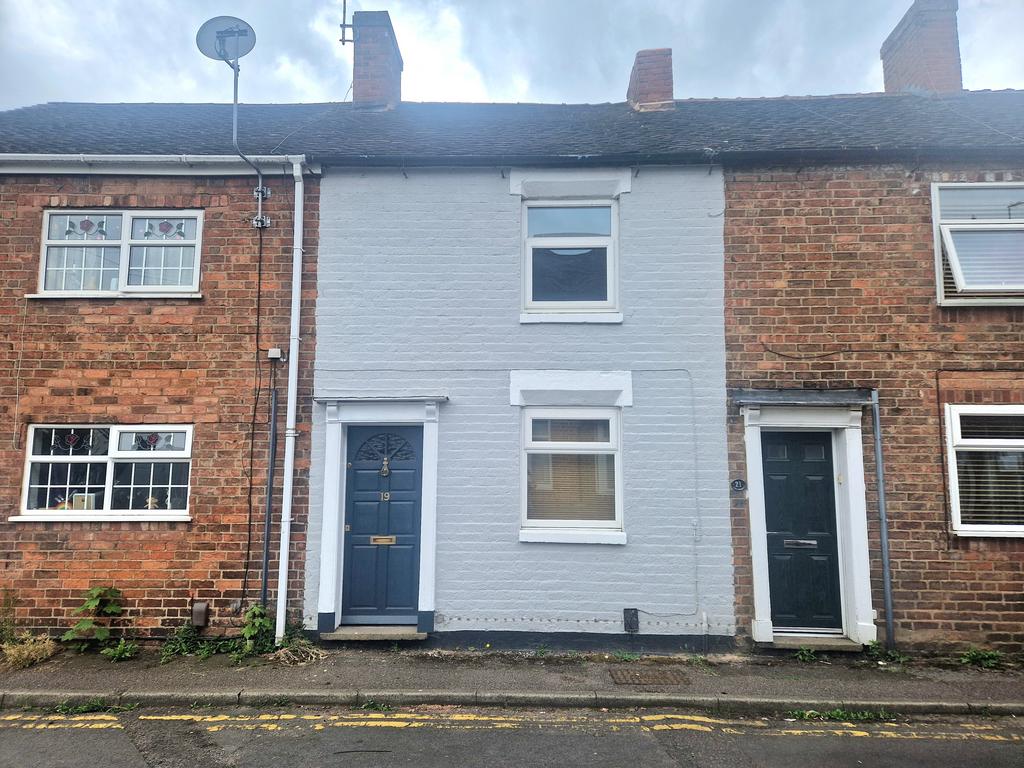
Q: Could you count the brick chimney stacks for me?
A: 3